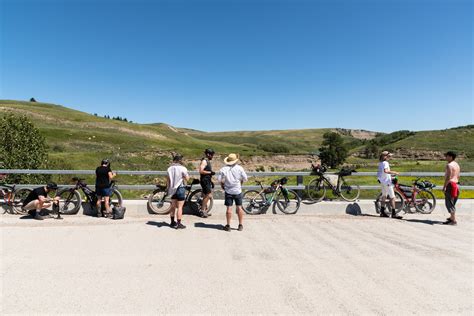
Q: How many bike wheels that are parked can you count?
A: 11